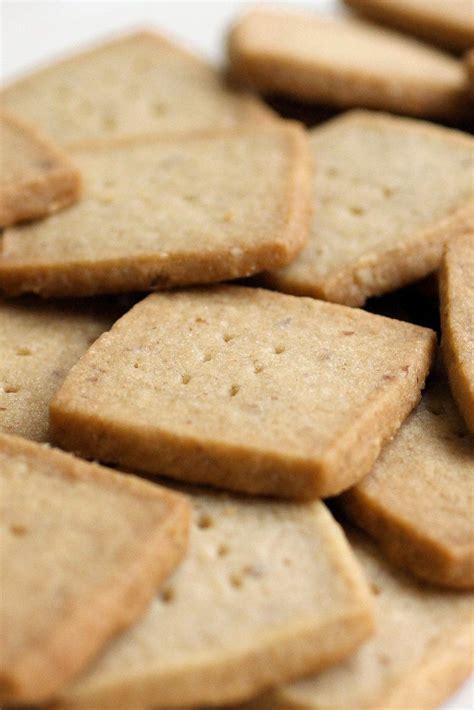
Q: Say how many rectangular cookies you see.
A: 13